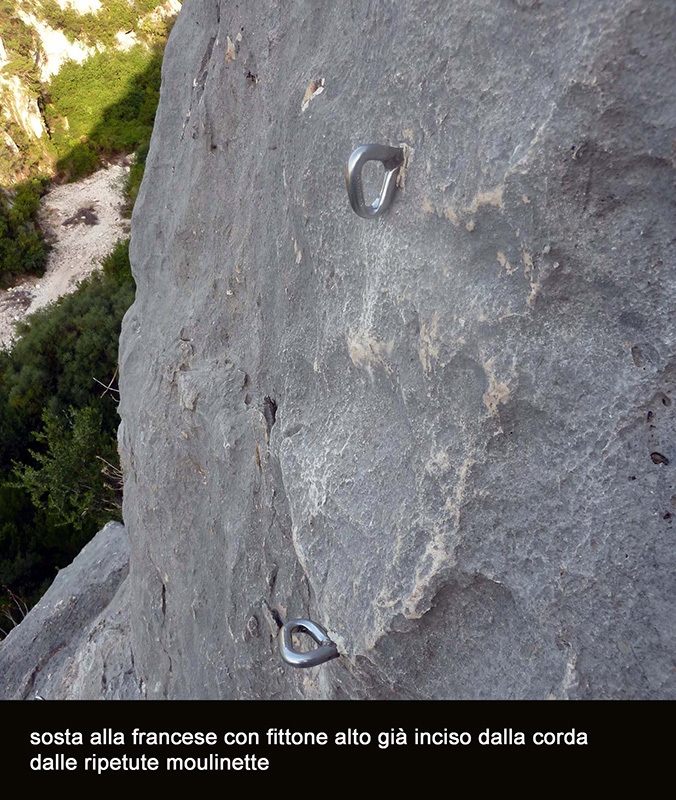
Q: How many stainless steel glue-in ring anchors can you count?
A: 2